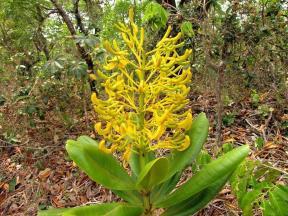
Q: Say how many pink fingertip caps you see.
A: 0